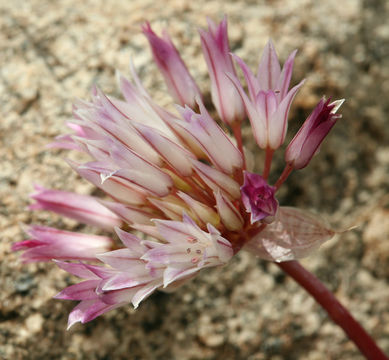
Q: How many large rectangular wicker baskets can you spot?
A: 0